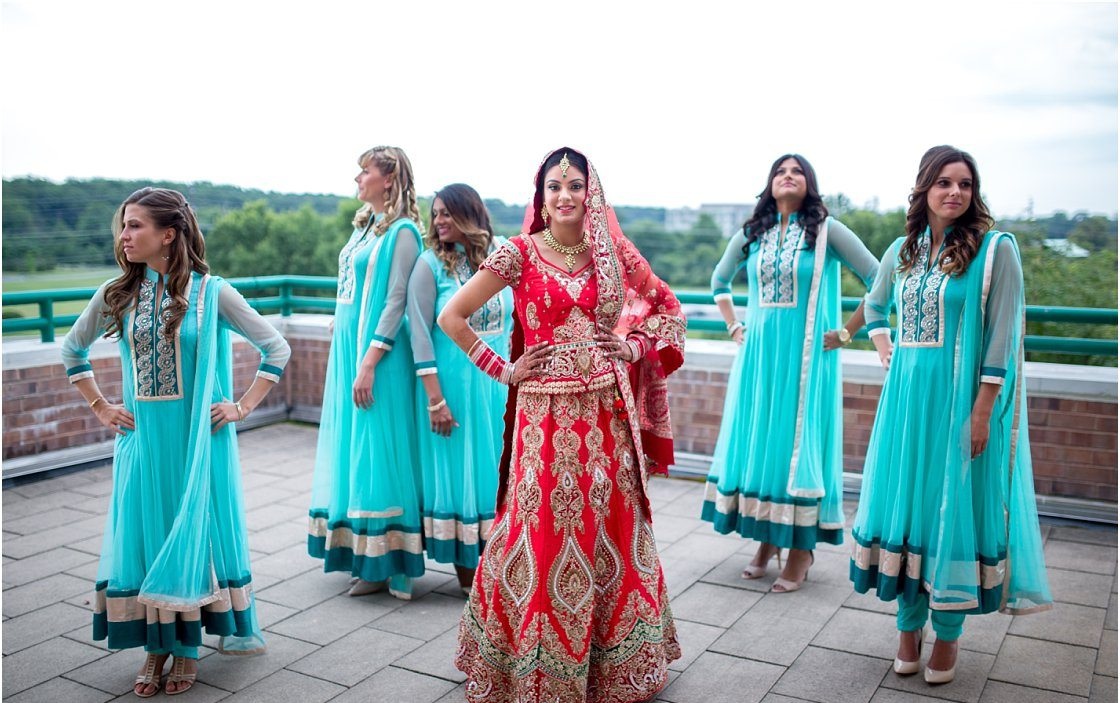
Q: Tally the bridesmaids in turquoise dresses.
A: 5